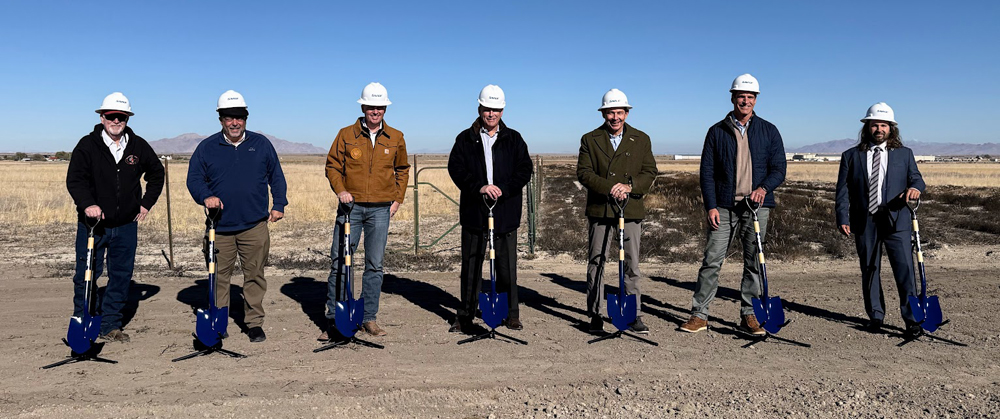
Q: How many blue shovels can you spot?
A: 7